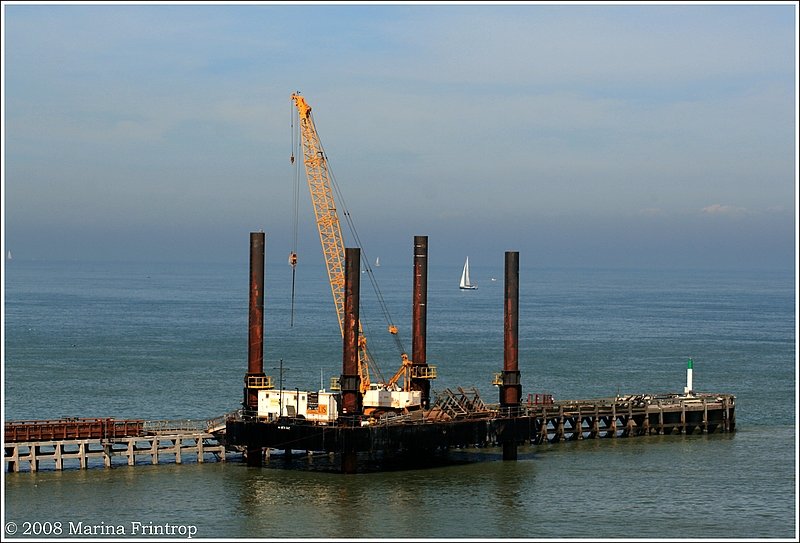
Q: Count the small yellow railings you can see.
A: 4